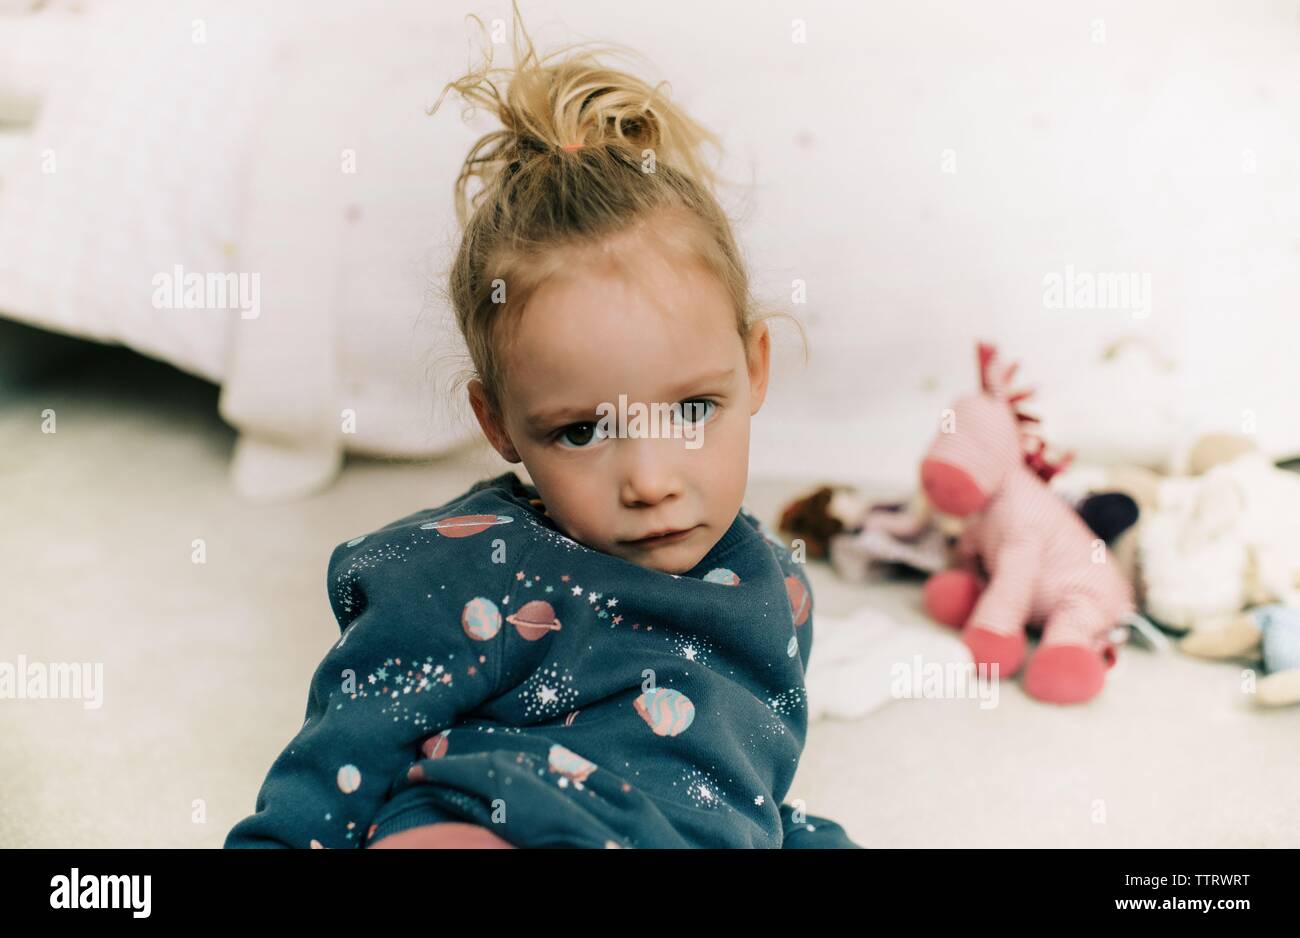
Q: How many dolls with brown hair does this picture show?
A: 1